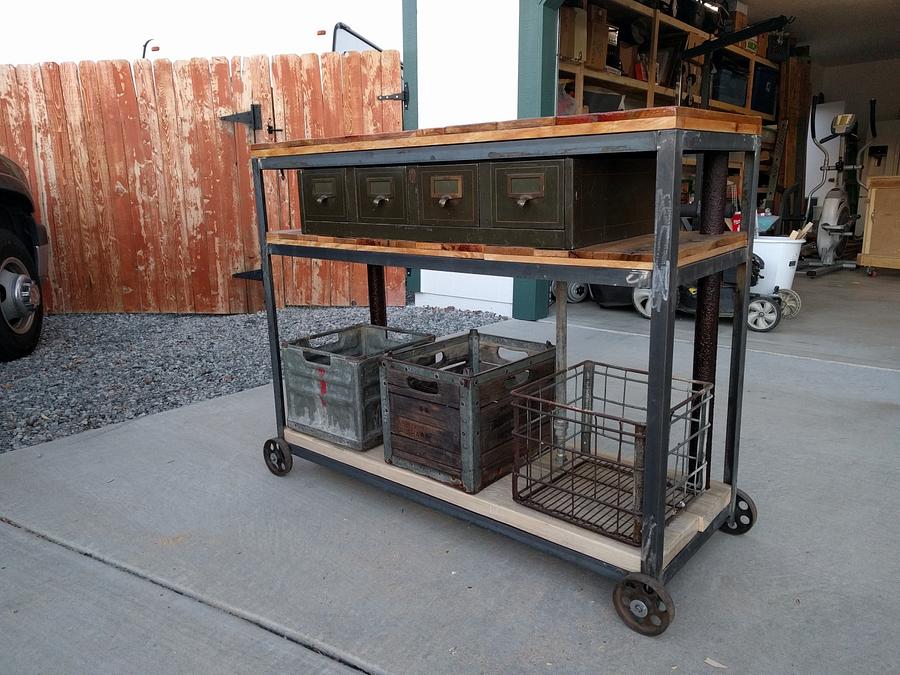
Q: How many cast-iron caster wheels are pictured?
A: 3